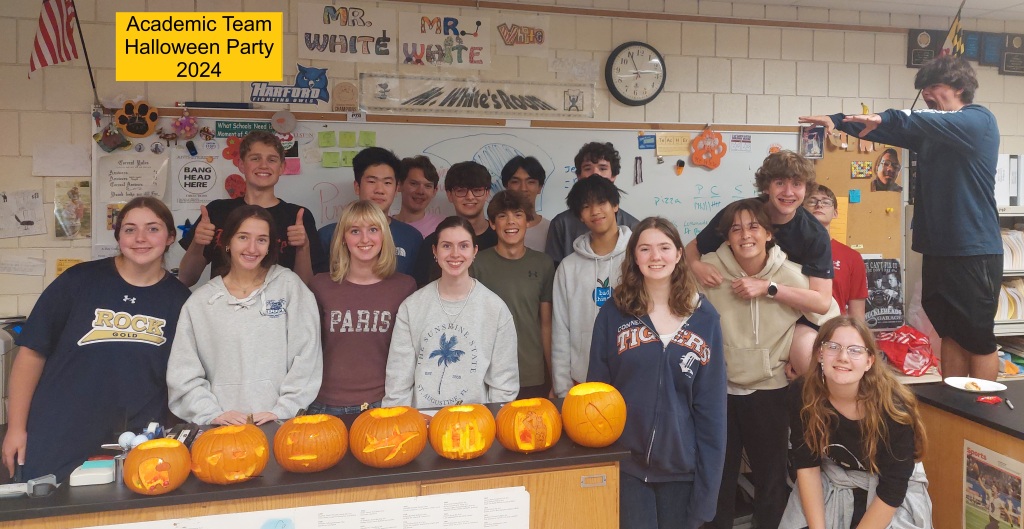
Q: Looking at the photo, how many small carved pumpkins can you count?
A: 7